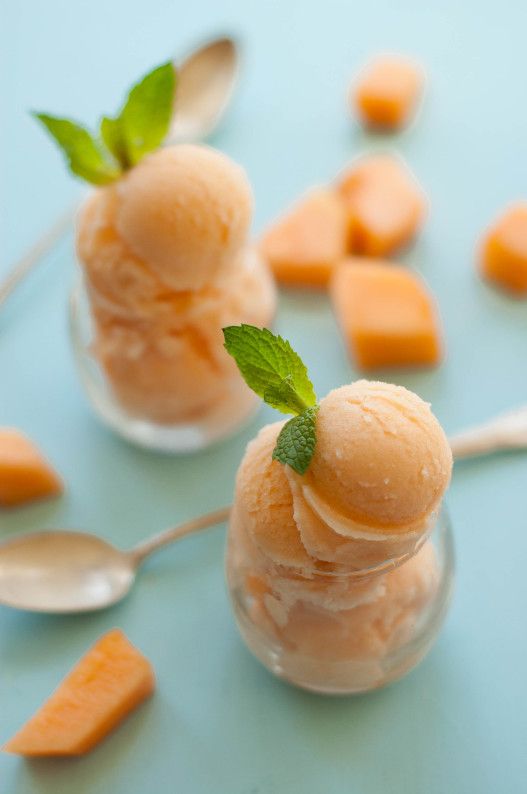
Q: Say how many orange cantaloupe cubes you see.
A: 7